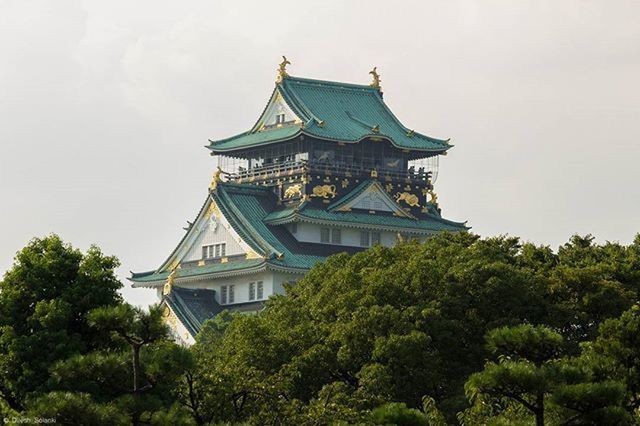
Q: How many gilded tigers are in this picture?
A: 3